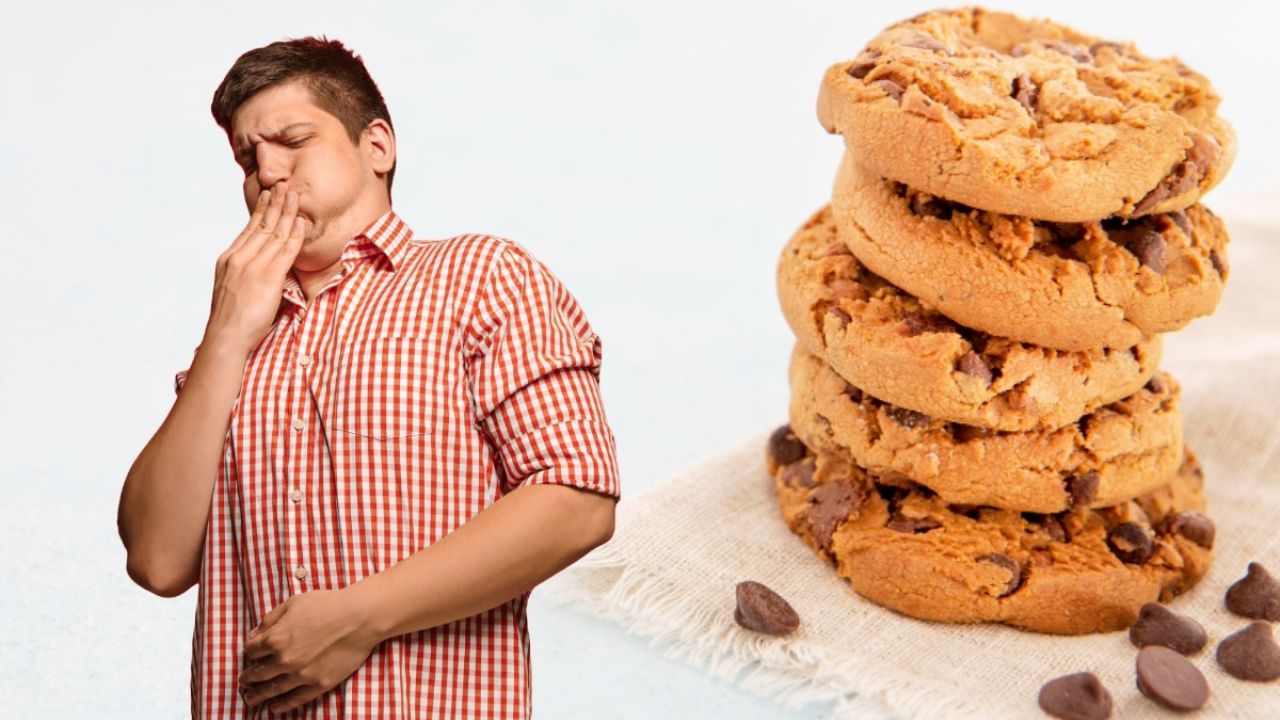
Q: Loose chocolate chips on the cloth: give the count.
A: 6